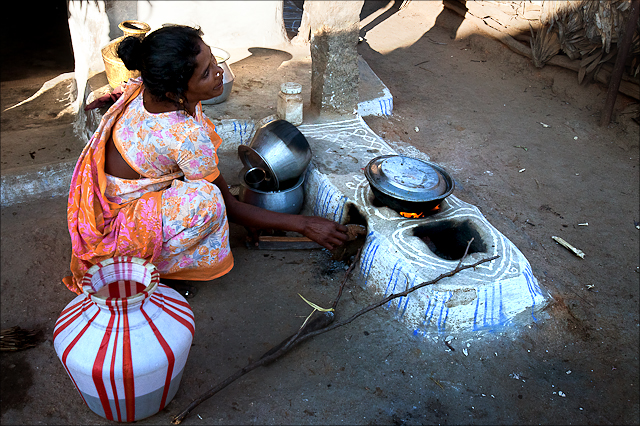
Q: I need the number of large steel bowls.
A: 2